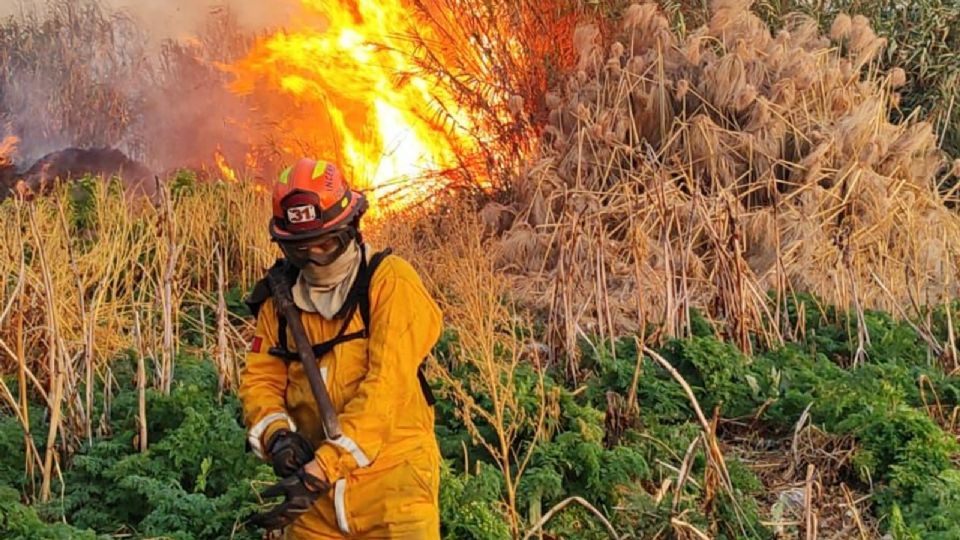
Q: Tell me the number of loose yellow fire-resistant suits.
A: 1